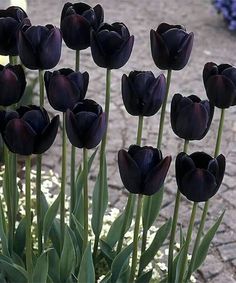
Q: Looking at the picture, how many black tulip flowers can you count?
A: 14